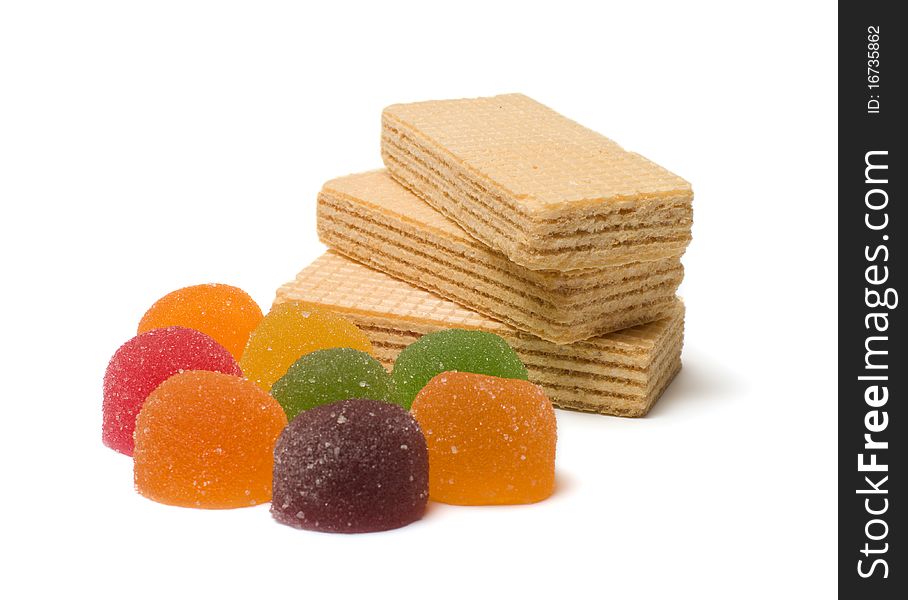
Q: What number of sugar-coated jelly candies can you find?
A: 8